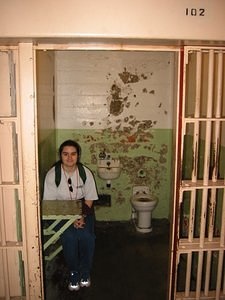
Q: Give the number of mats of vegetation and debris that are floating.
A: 0